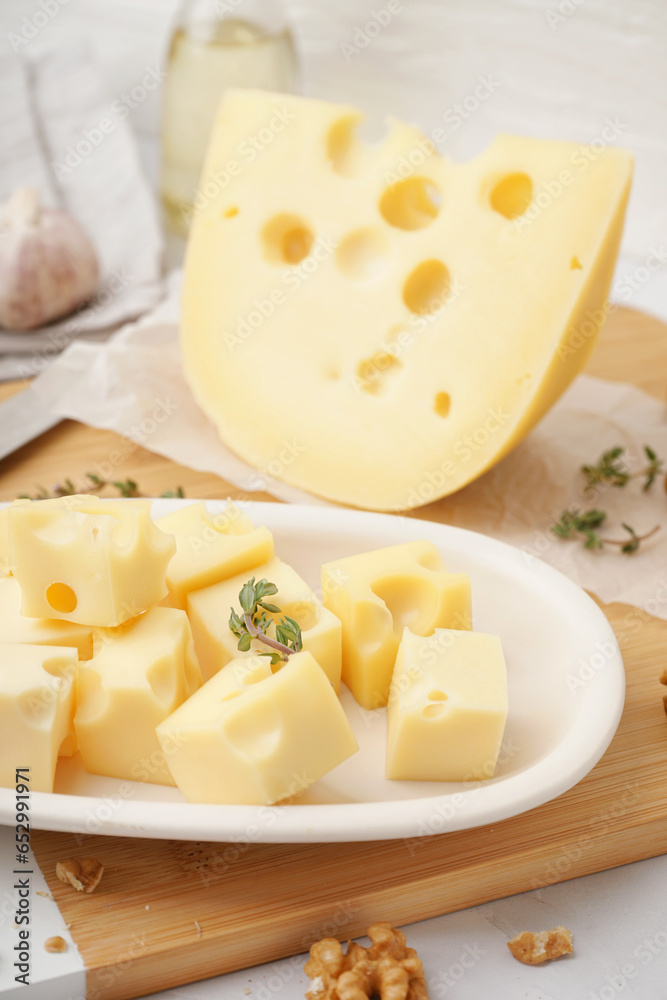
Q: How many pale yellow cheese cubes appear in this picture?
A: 10